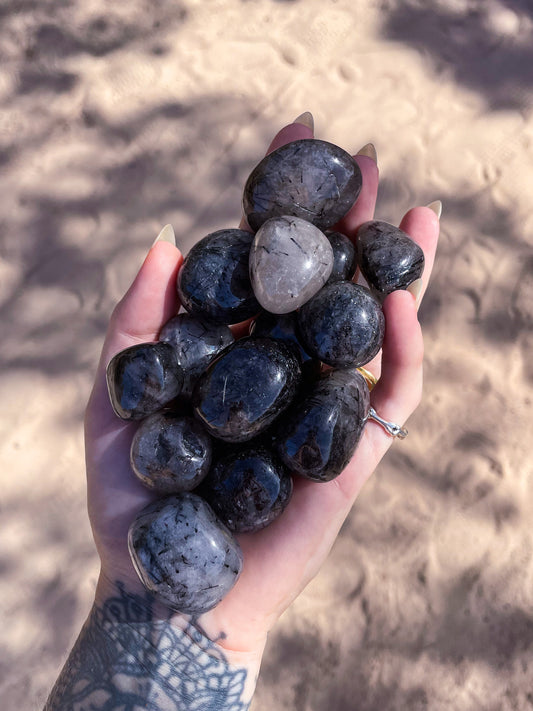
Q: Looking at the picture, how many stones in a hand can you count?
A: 14